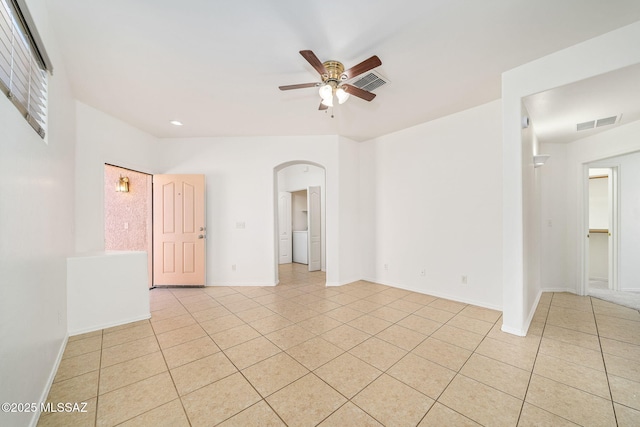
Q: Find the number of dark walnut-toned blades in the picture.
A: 5